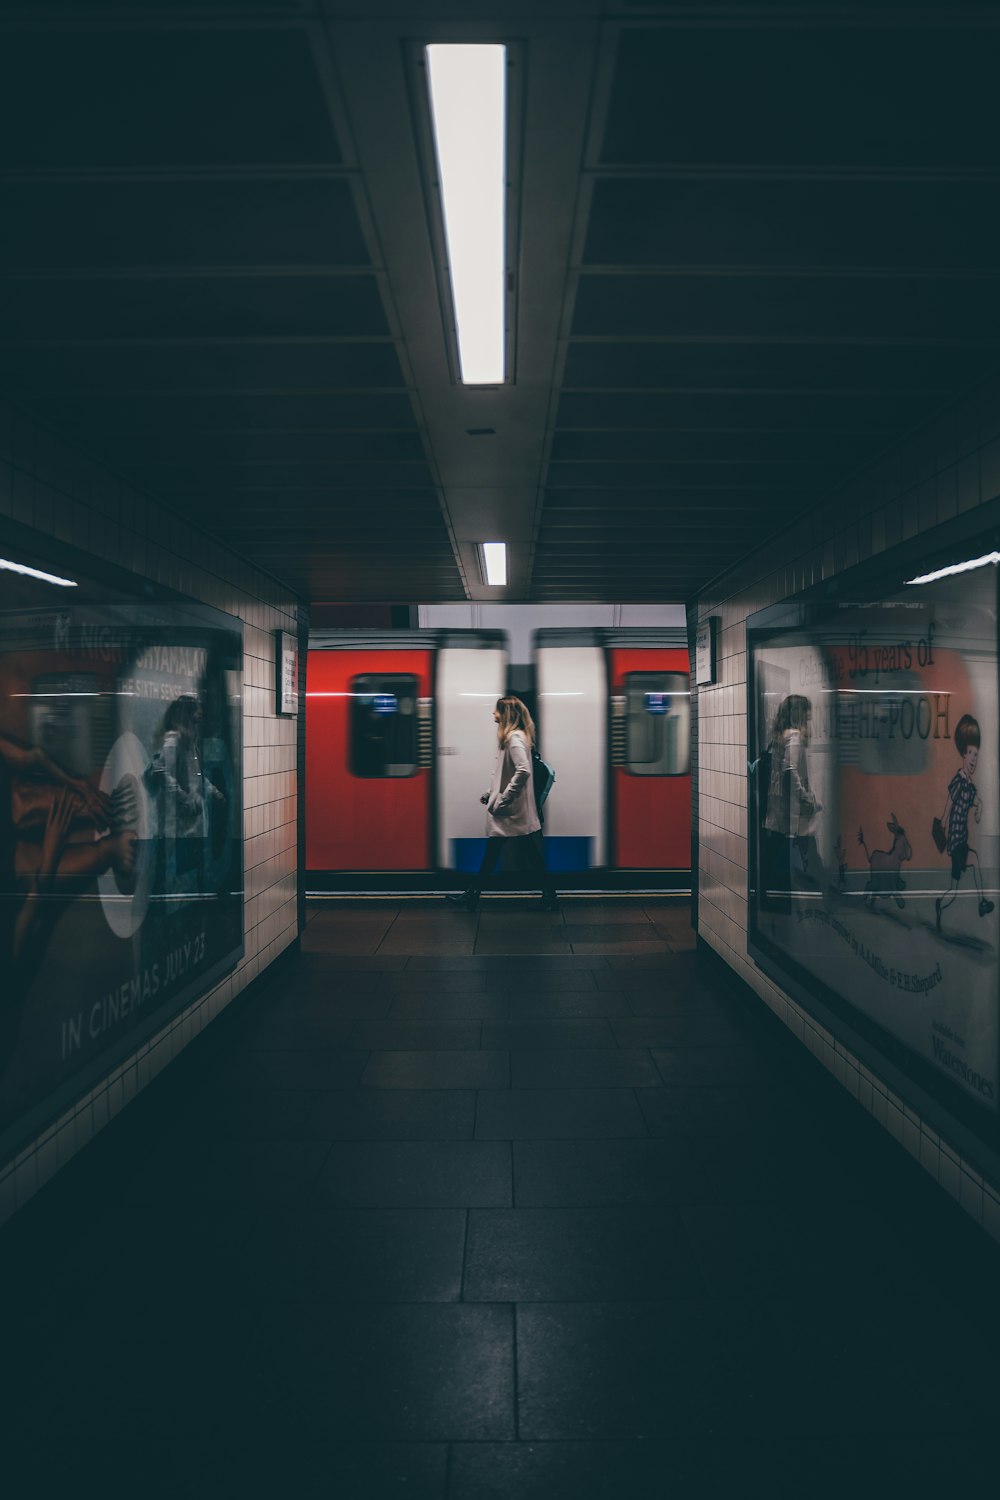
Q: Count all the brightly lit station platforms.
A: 1